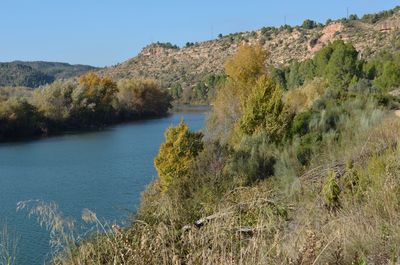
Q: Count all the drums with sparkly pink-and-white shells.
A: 0